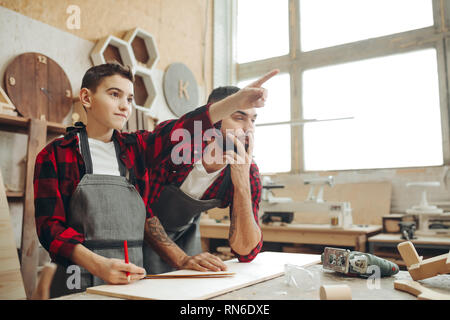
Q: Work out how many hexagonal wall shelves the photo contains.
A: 3